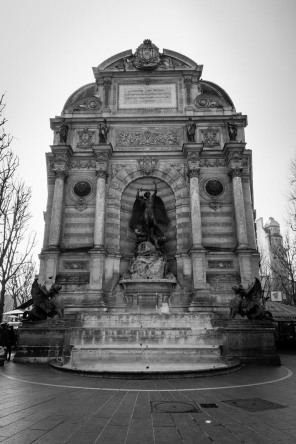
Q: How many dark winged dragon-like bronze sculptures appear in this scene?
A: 2